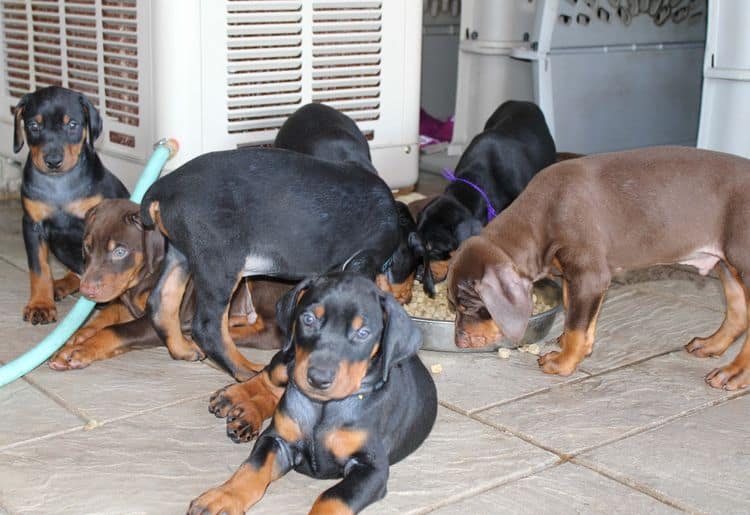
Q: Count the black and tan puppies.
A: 5